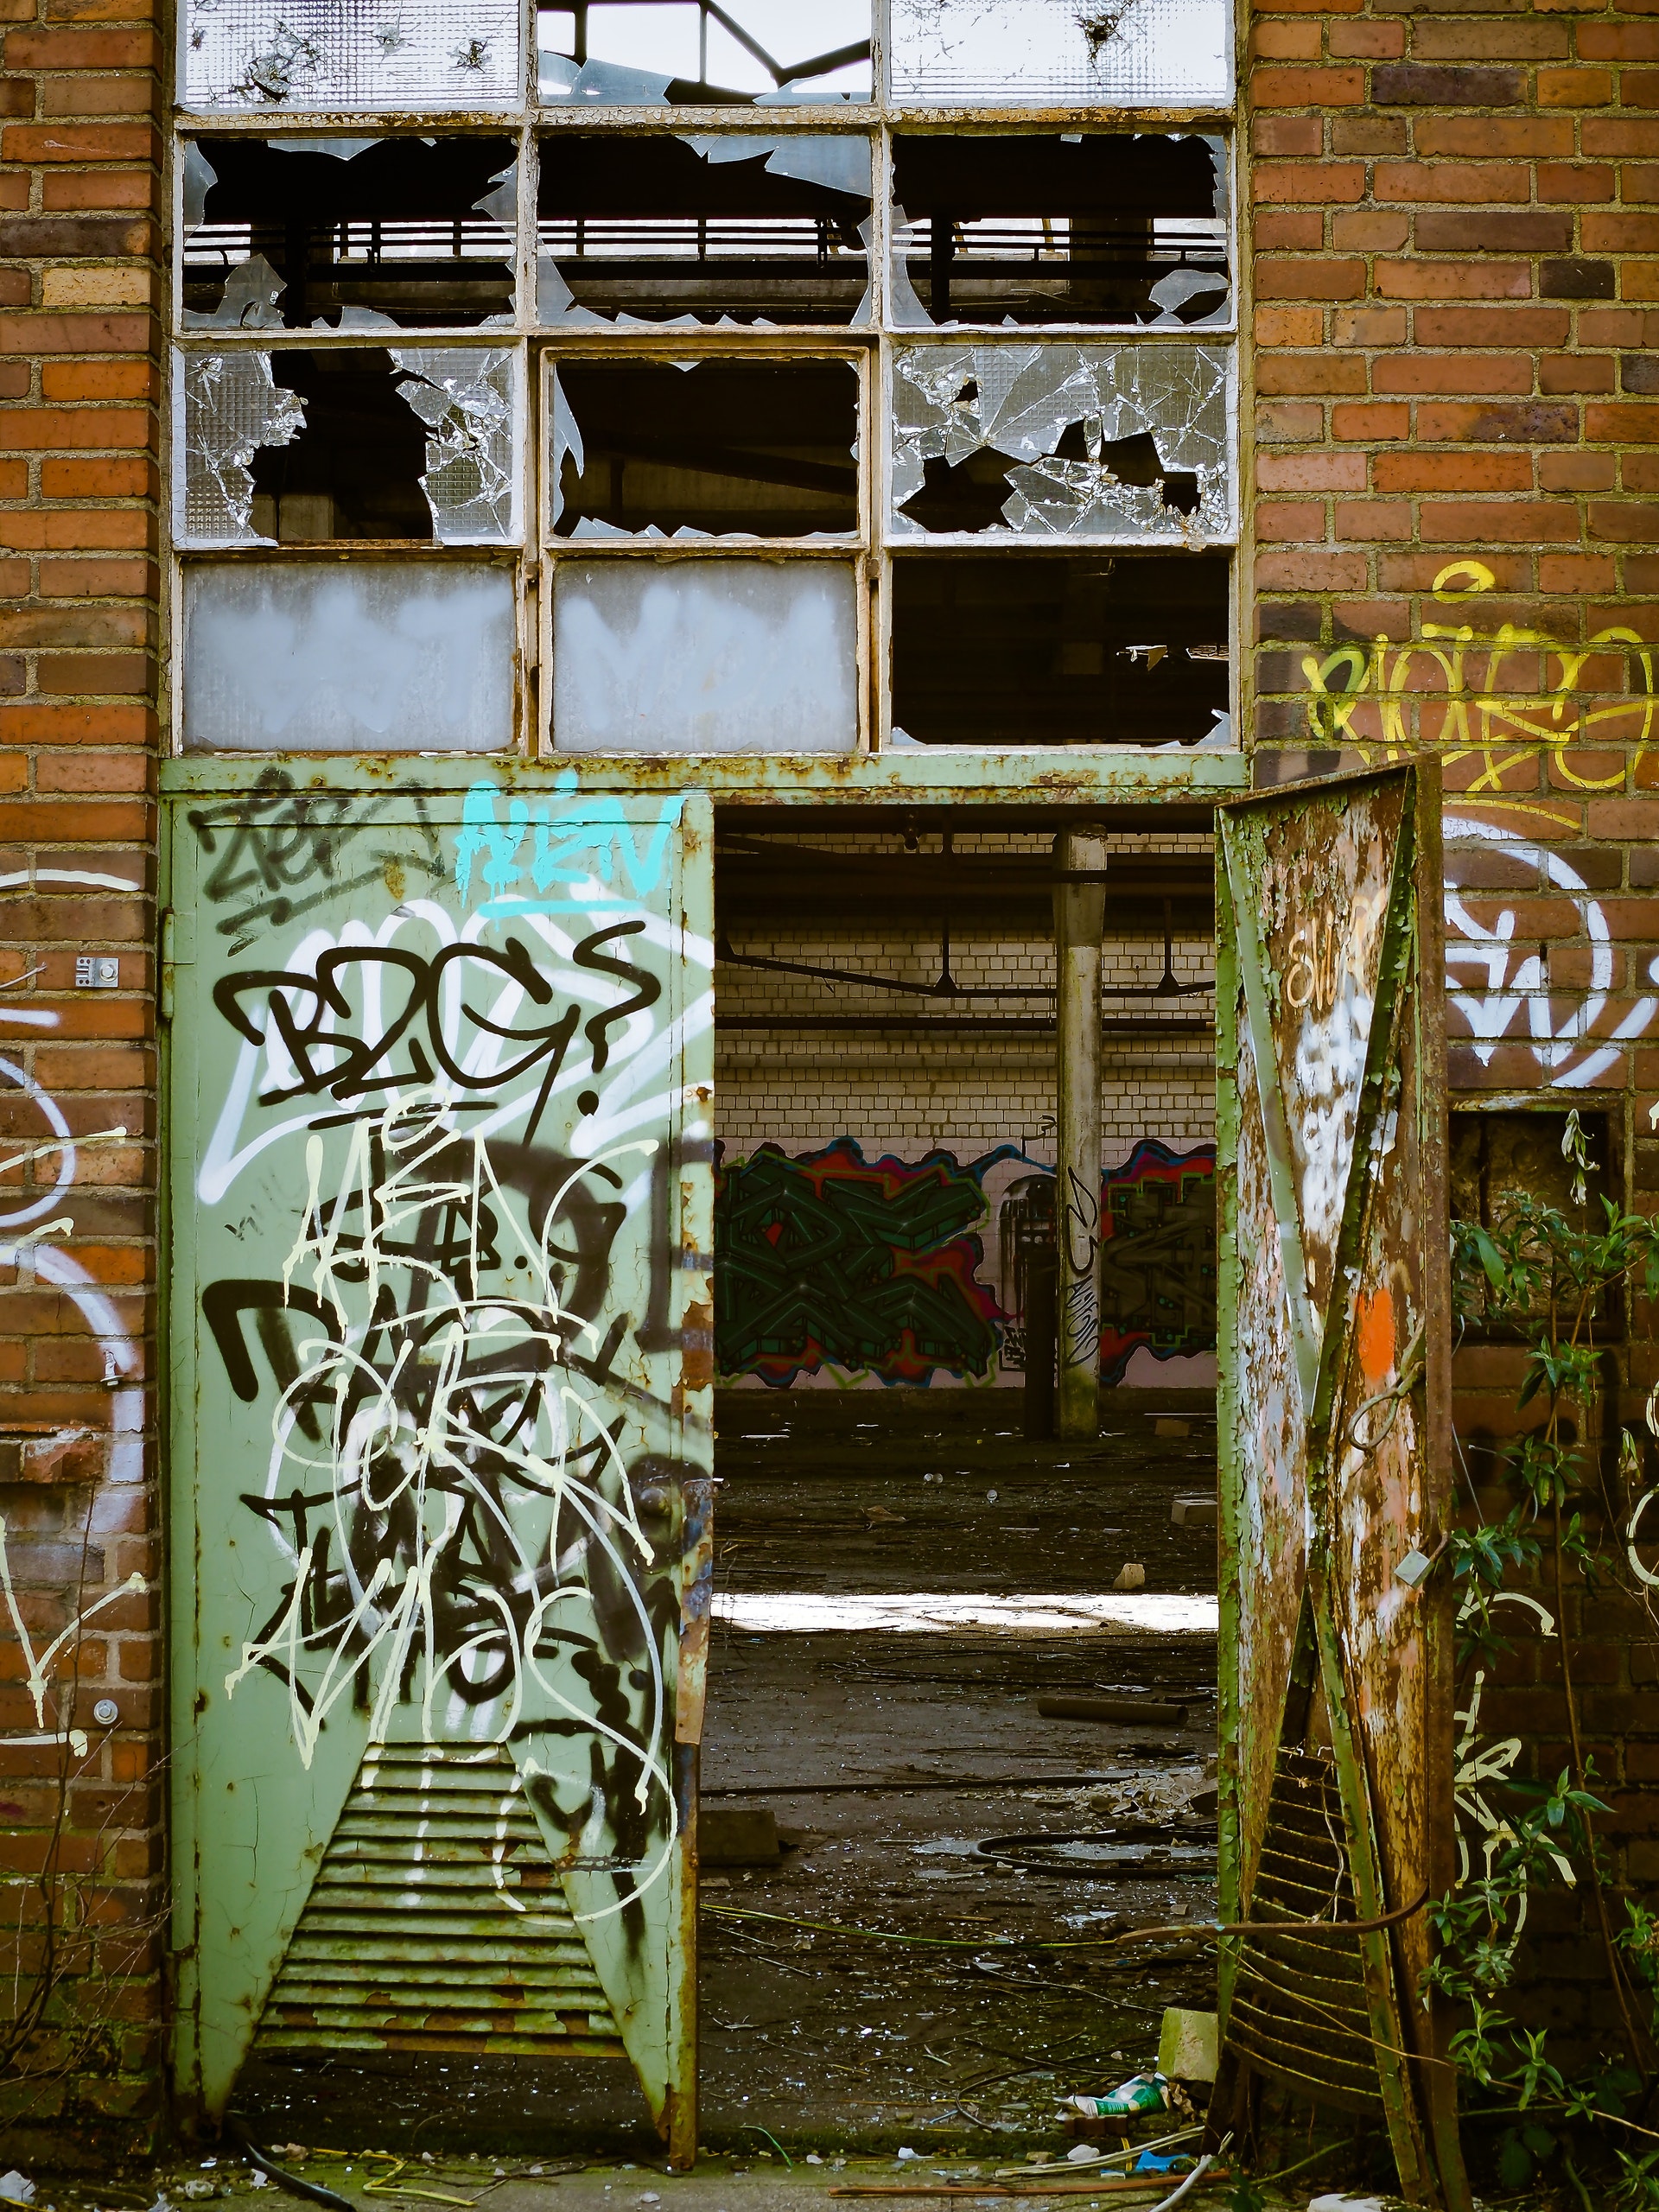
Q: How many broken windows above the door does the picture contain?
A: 10